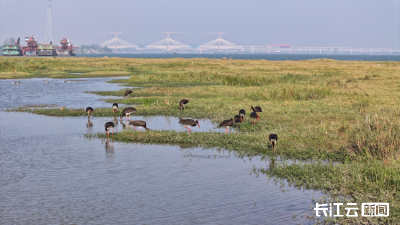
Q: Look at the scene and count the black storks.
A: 14